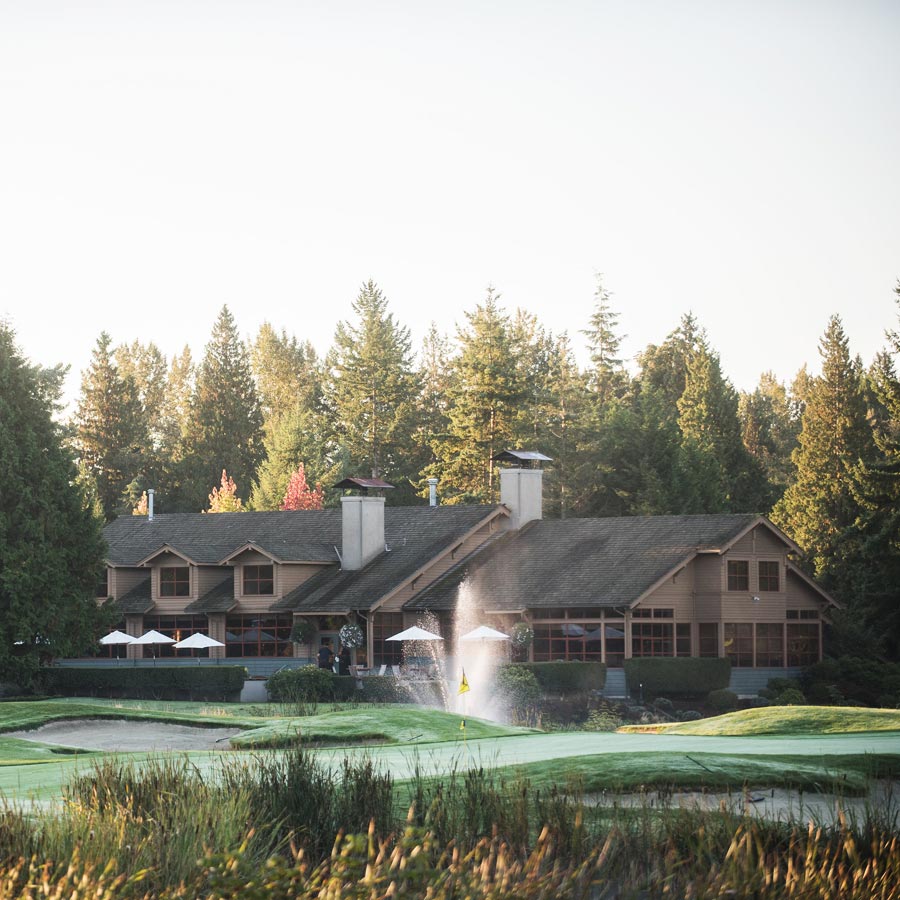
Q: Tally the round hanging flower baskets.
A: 3